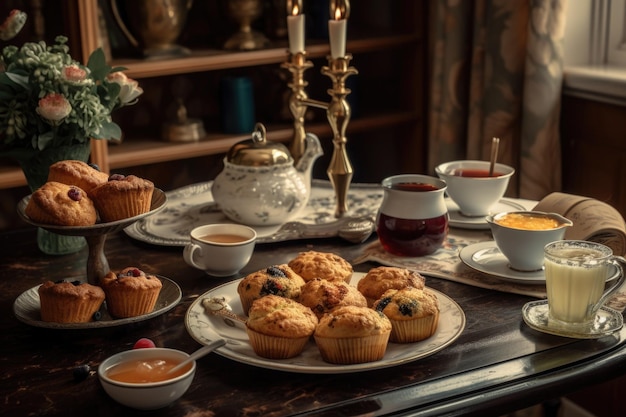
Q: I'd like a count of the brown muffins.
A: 12